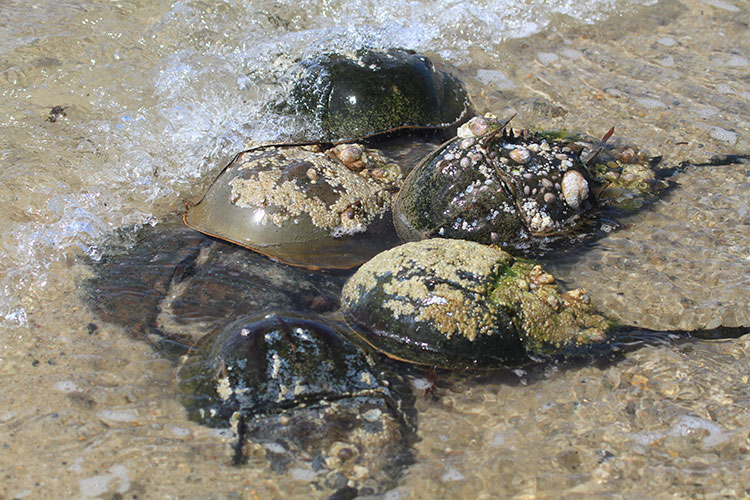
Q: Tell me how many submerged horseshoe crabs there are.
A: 1